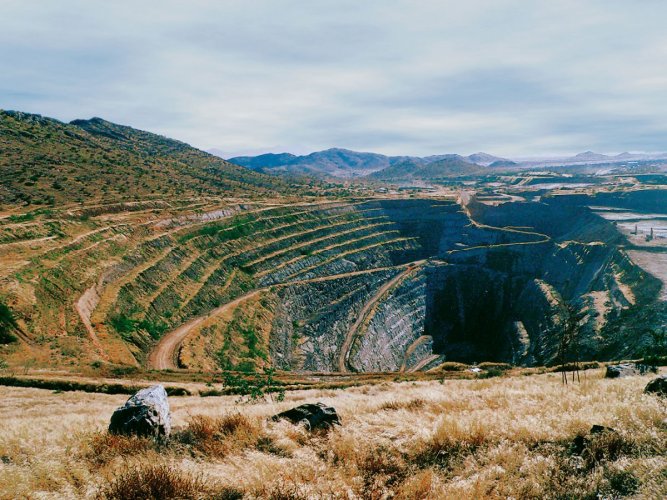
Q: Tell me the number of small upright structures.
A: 2